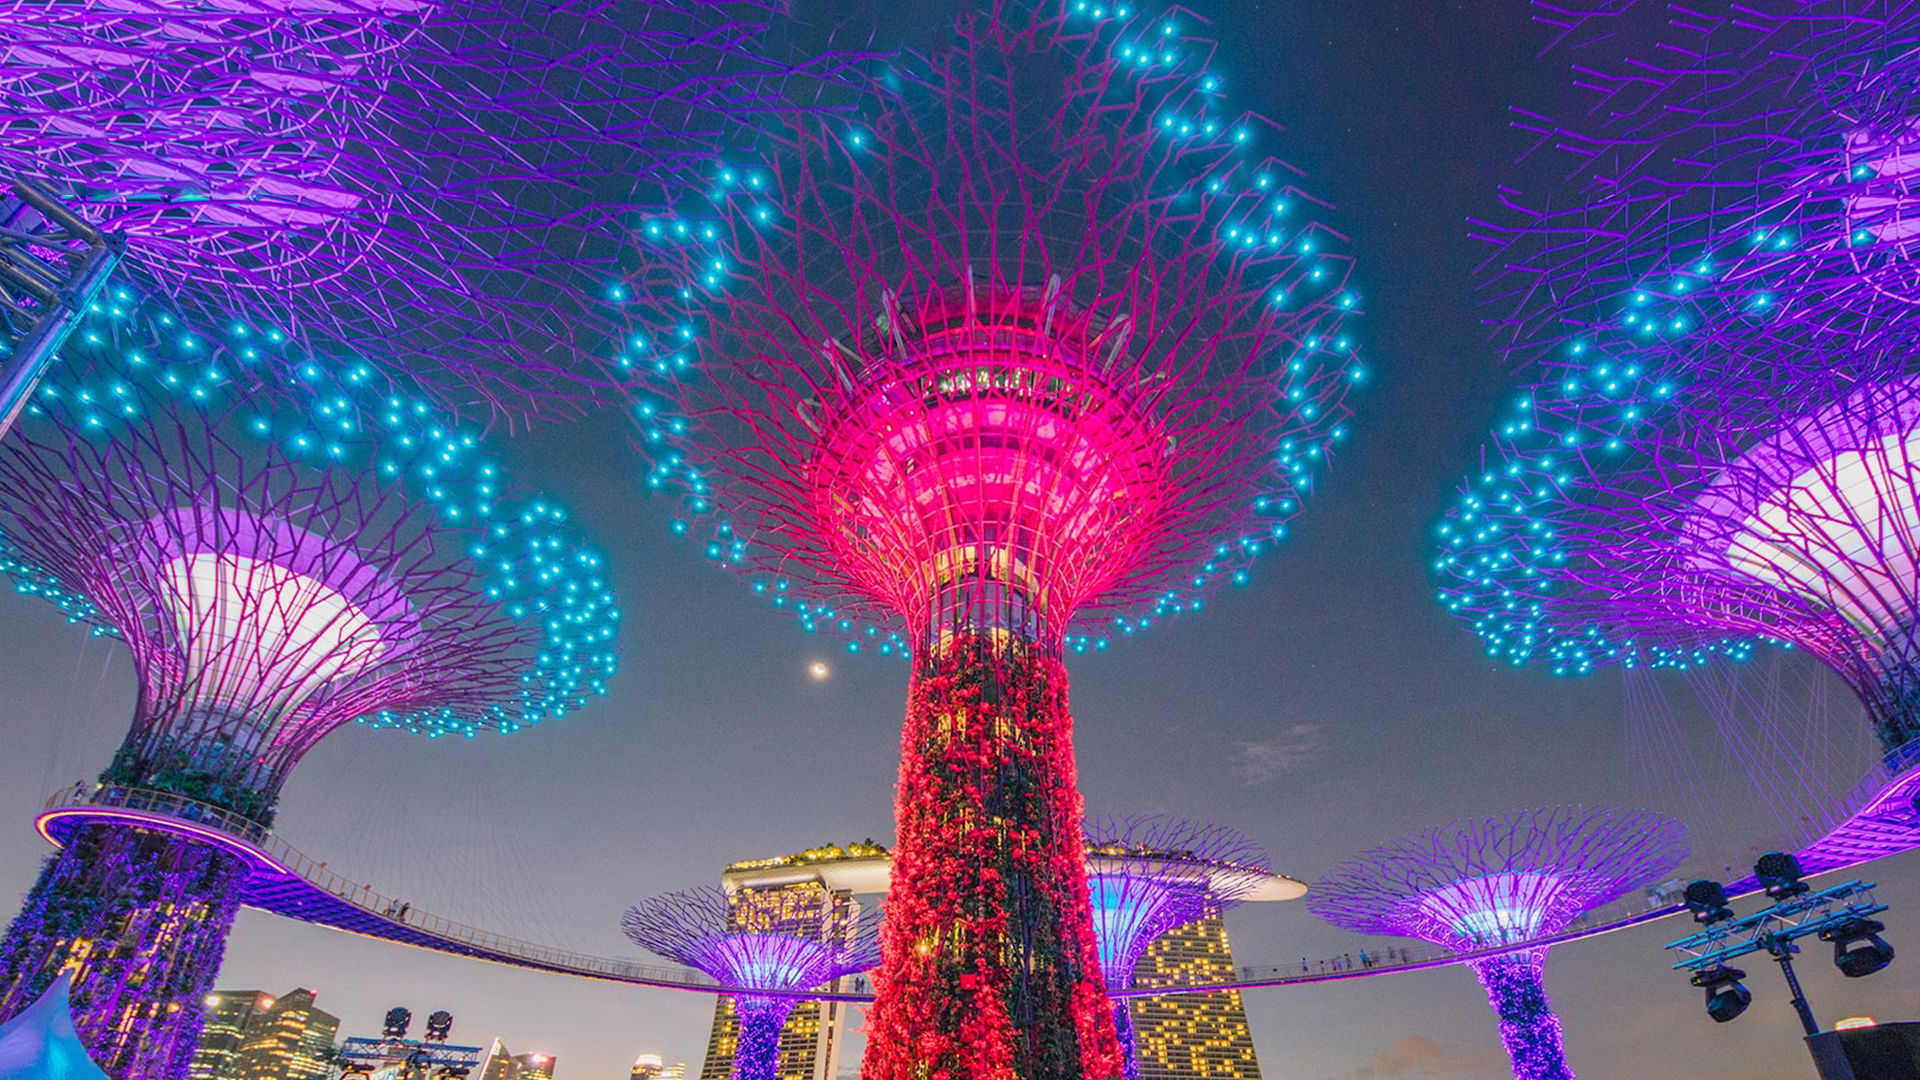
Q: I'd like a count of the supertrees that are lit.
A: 8